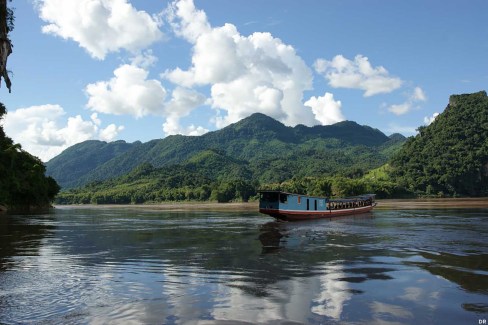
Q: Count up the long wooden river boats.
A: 1